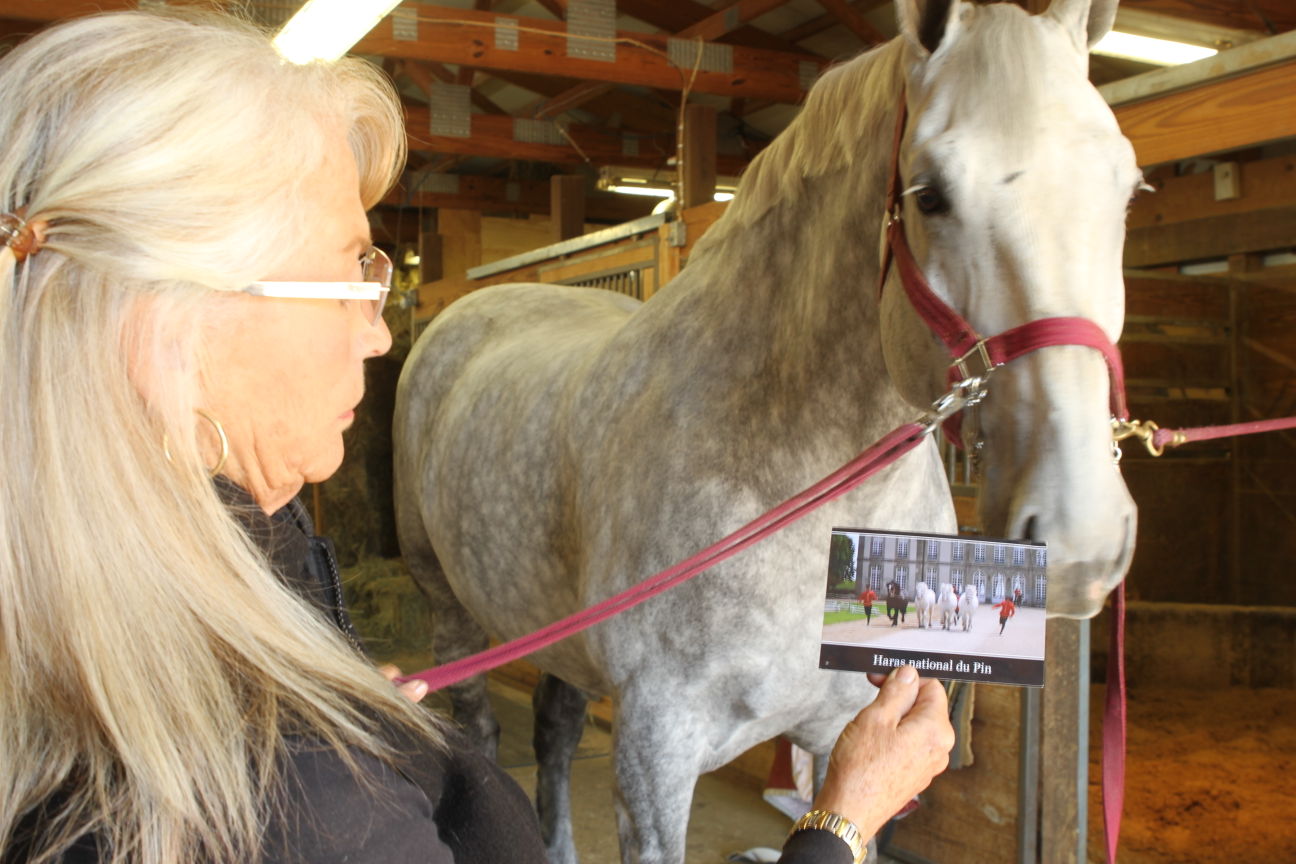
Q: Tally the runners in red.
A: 2